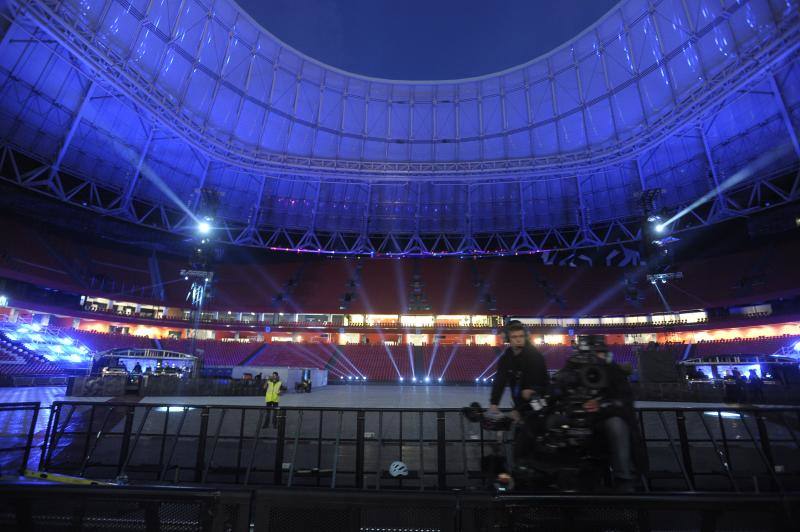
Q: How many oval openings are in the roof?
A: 1